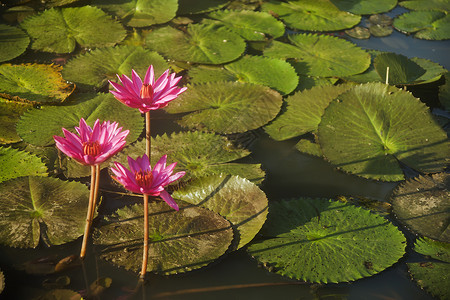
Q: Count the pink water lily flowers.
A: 3